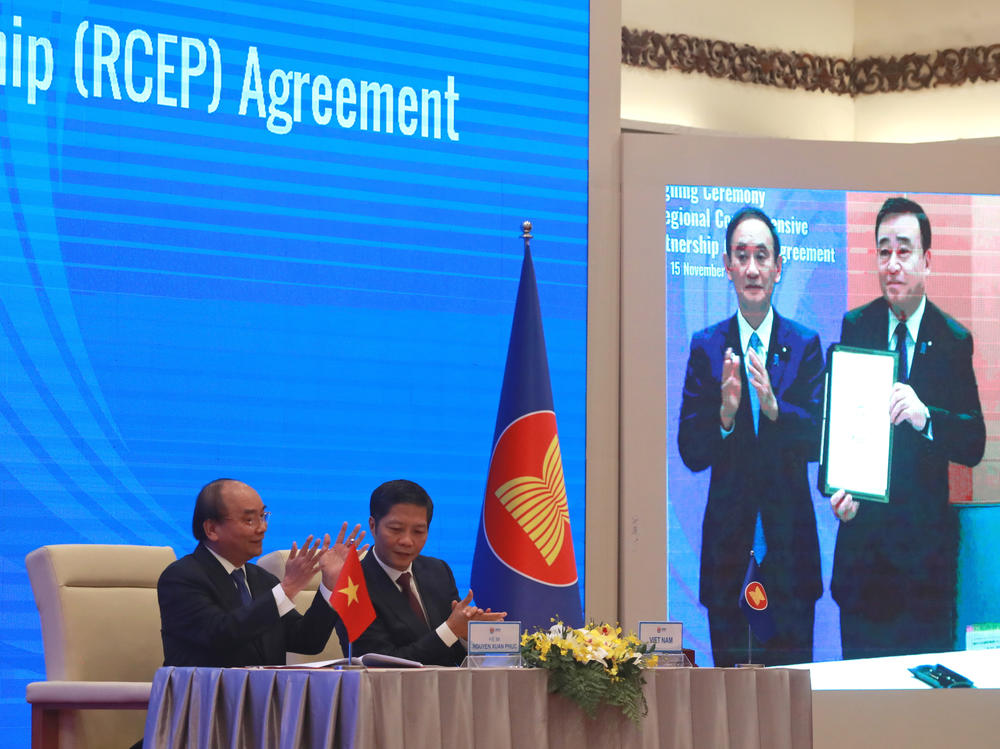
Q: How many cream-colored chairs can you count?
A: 2